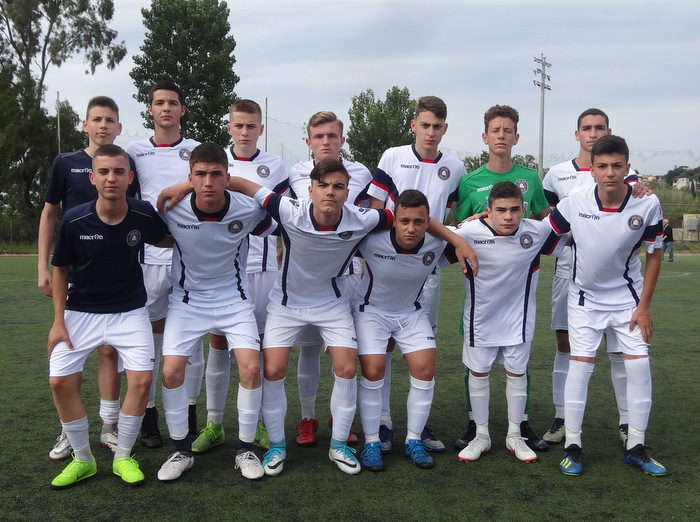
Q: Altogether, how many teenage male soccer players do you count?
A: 13